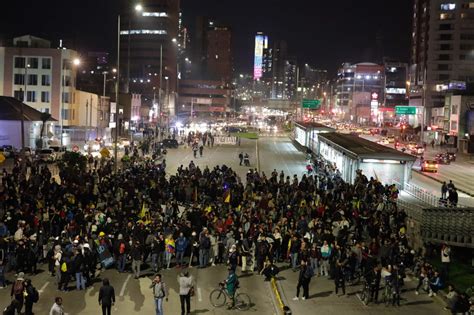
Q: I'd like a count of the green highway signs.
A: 2